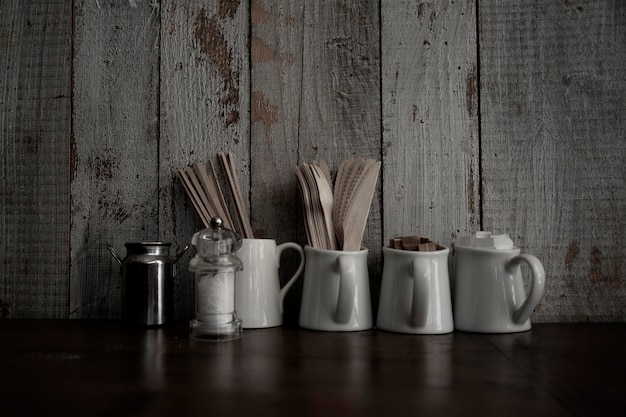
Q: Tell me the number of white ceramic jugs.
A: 4